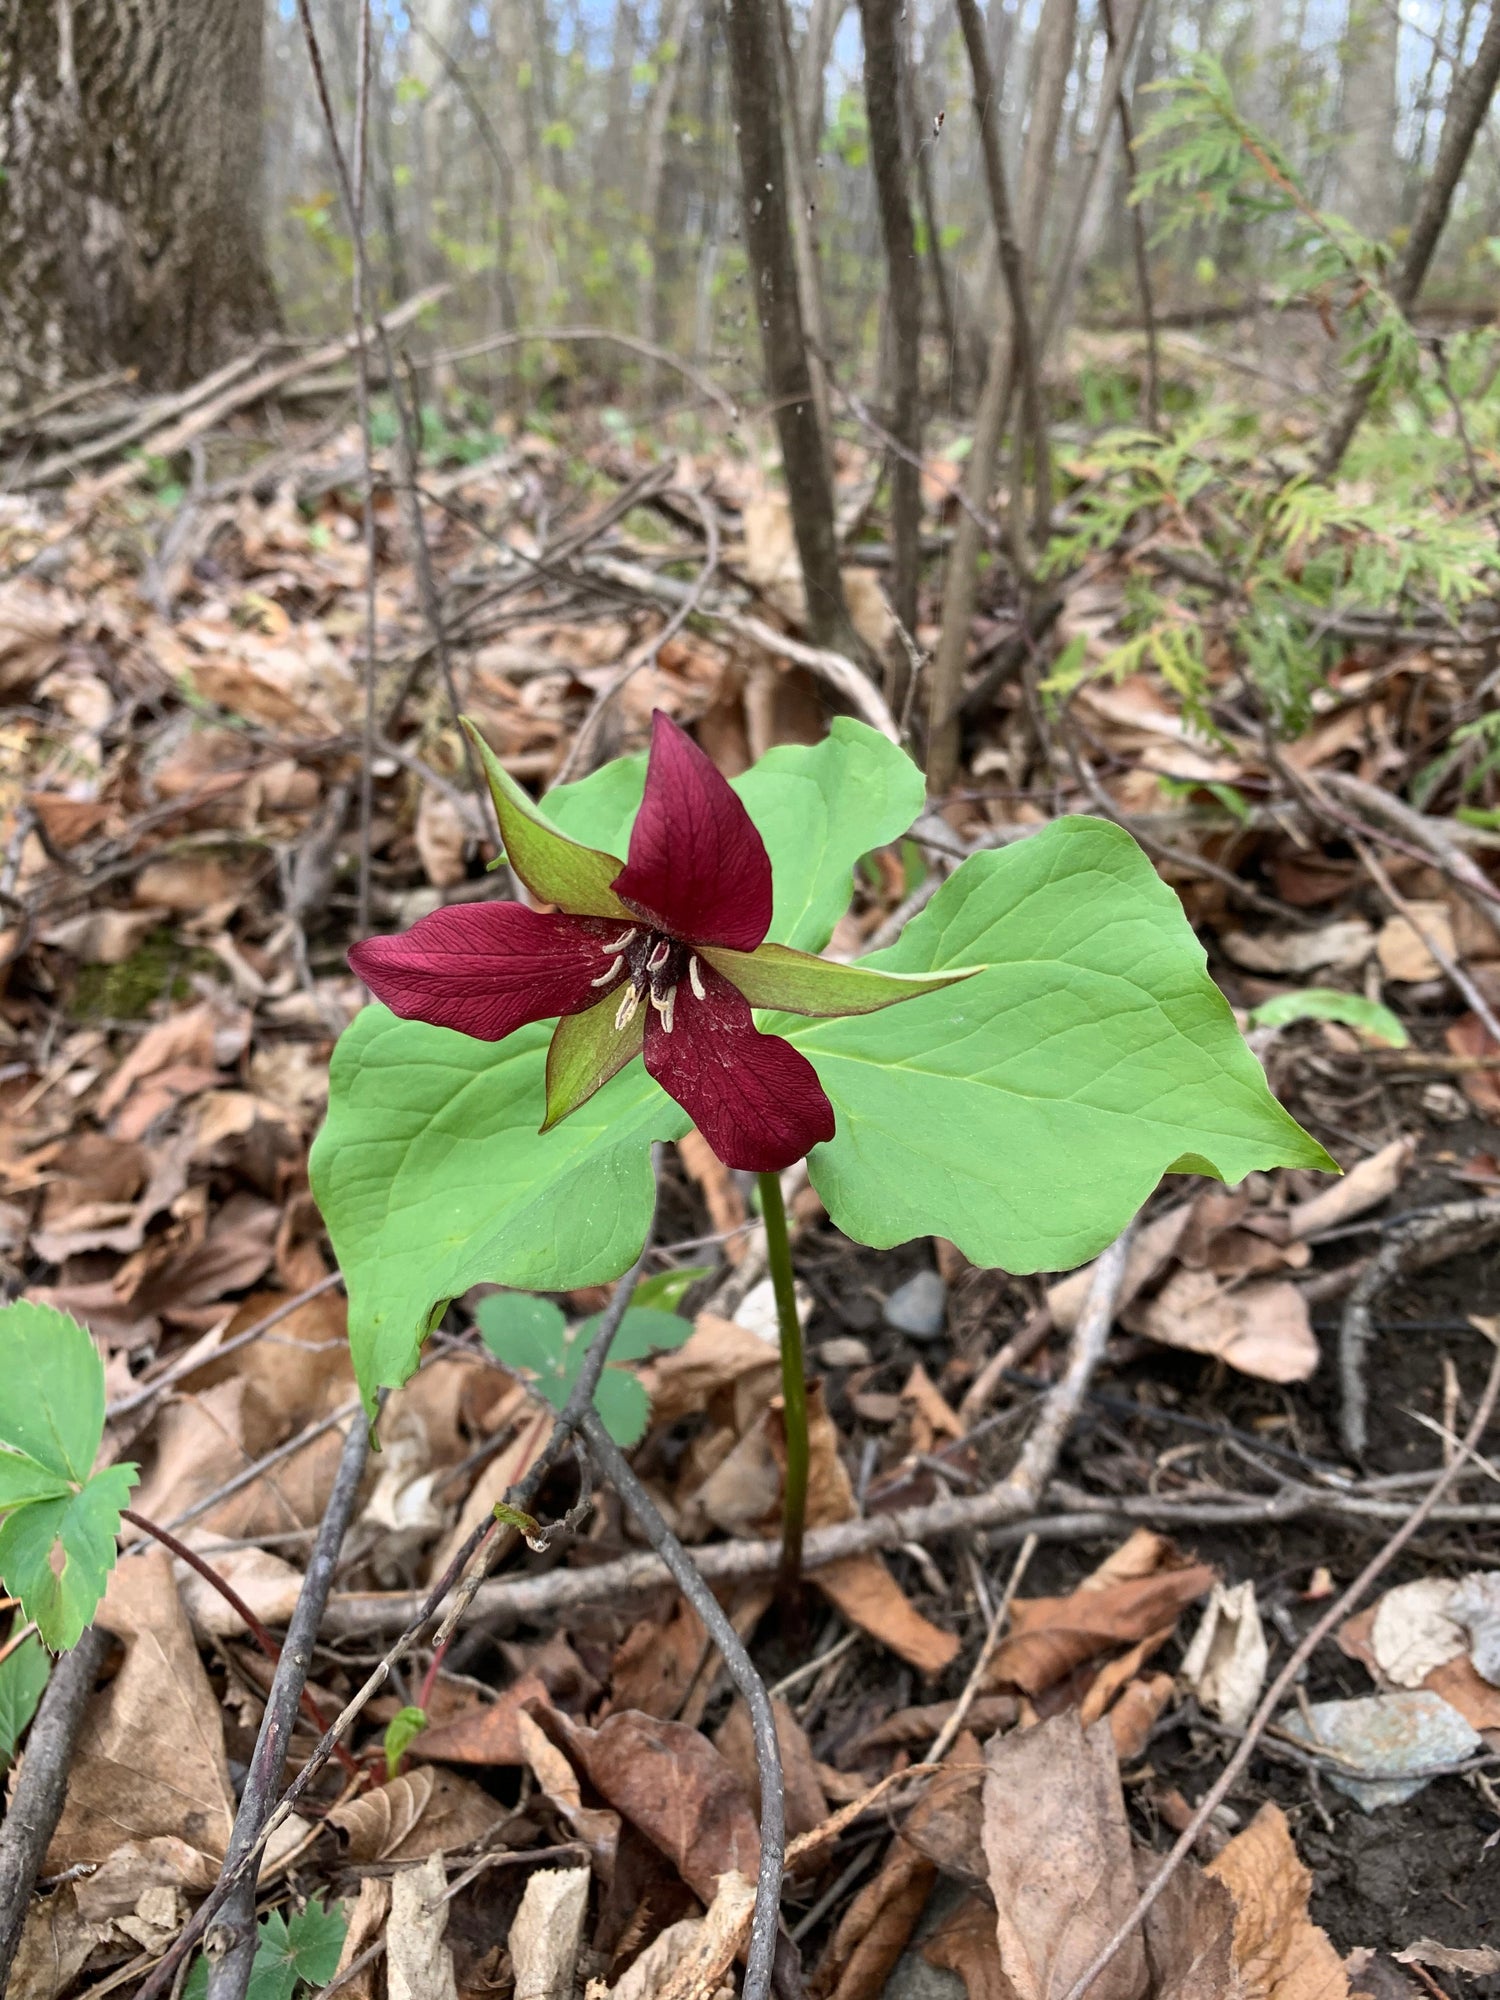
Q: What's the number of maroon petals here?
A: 3